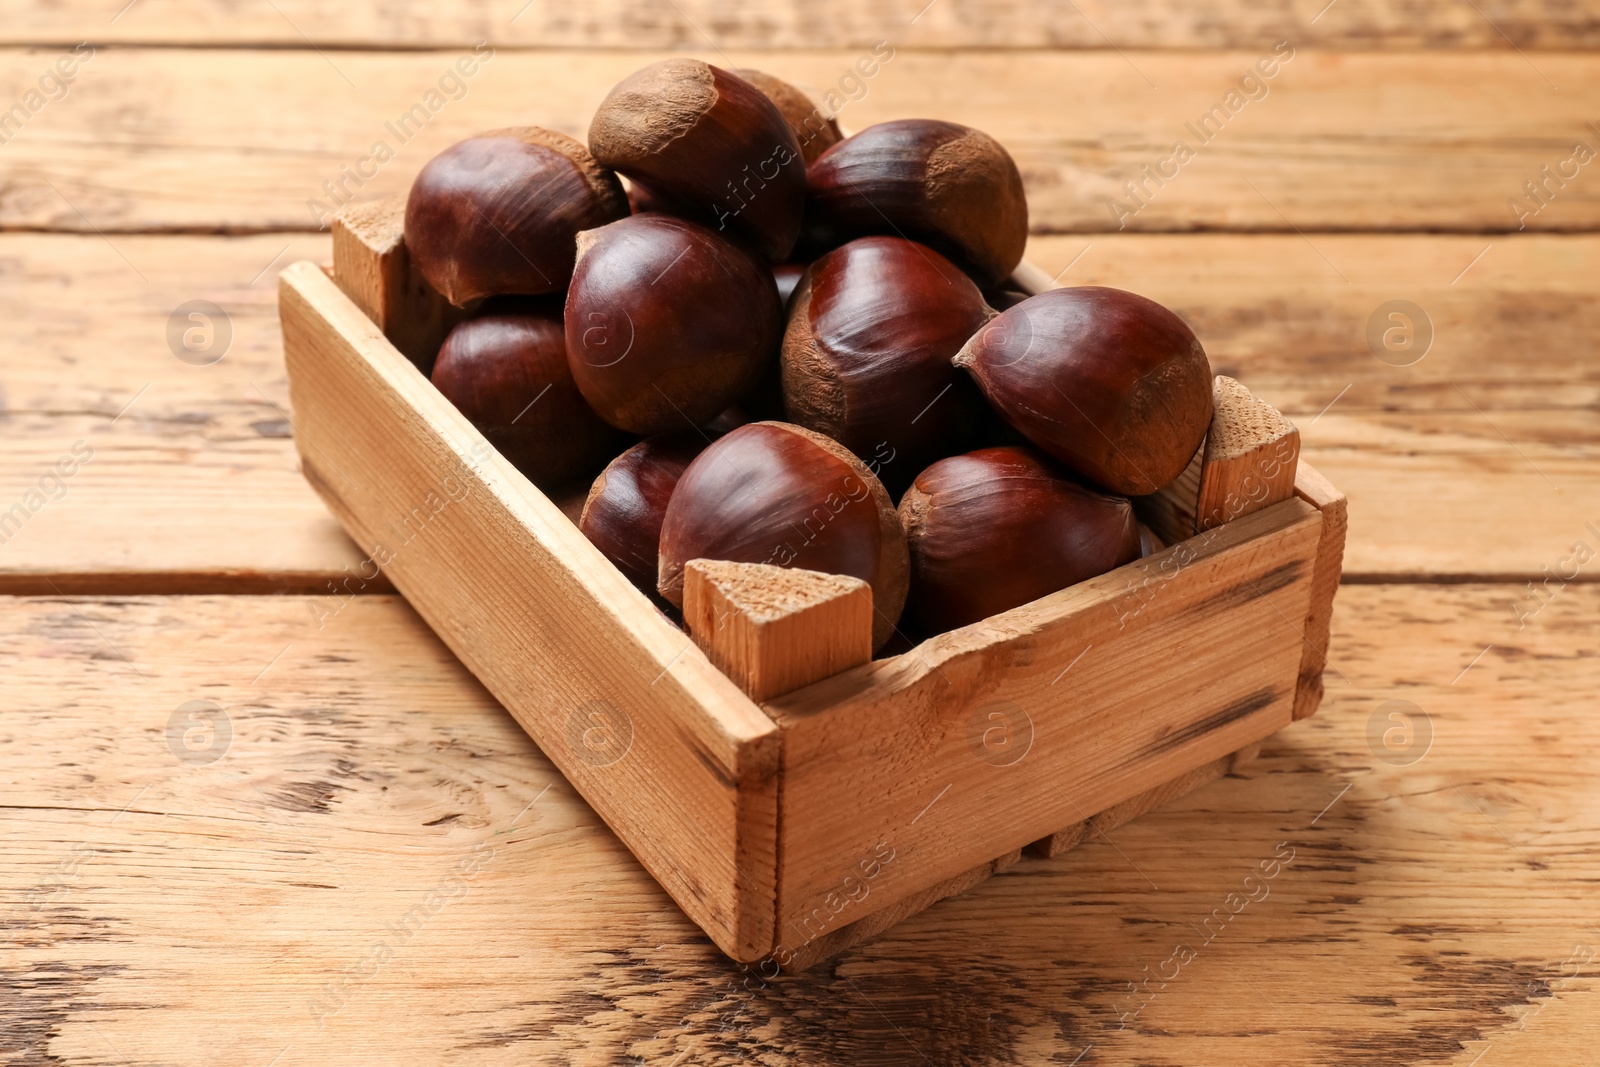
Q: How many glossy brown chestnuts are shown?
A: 11